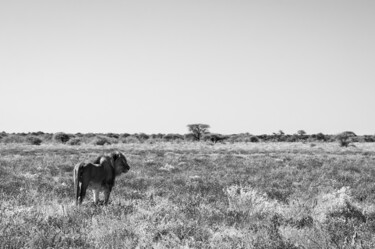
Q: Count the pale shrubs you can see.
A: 2